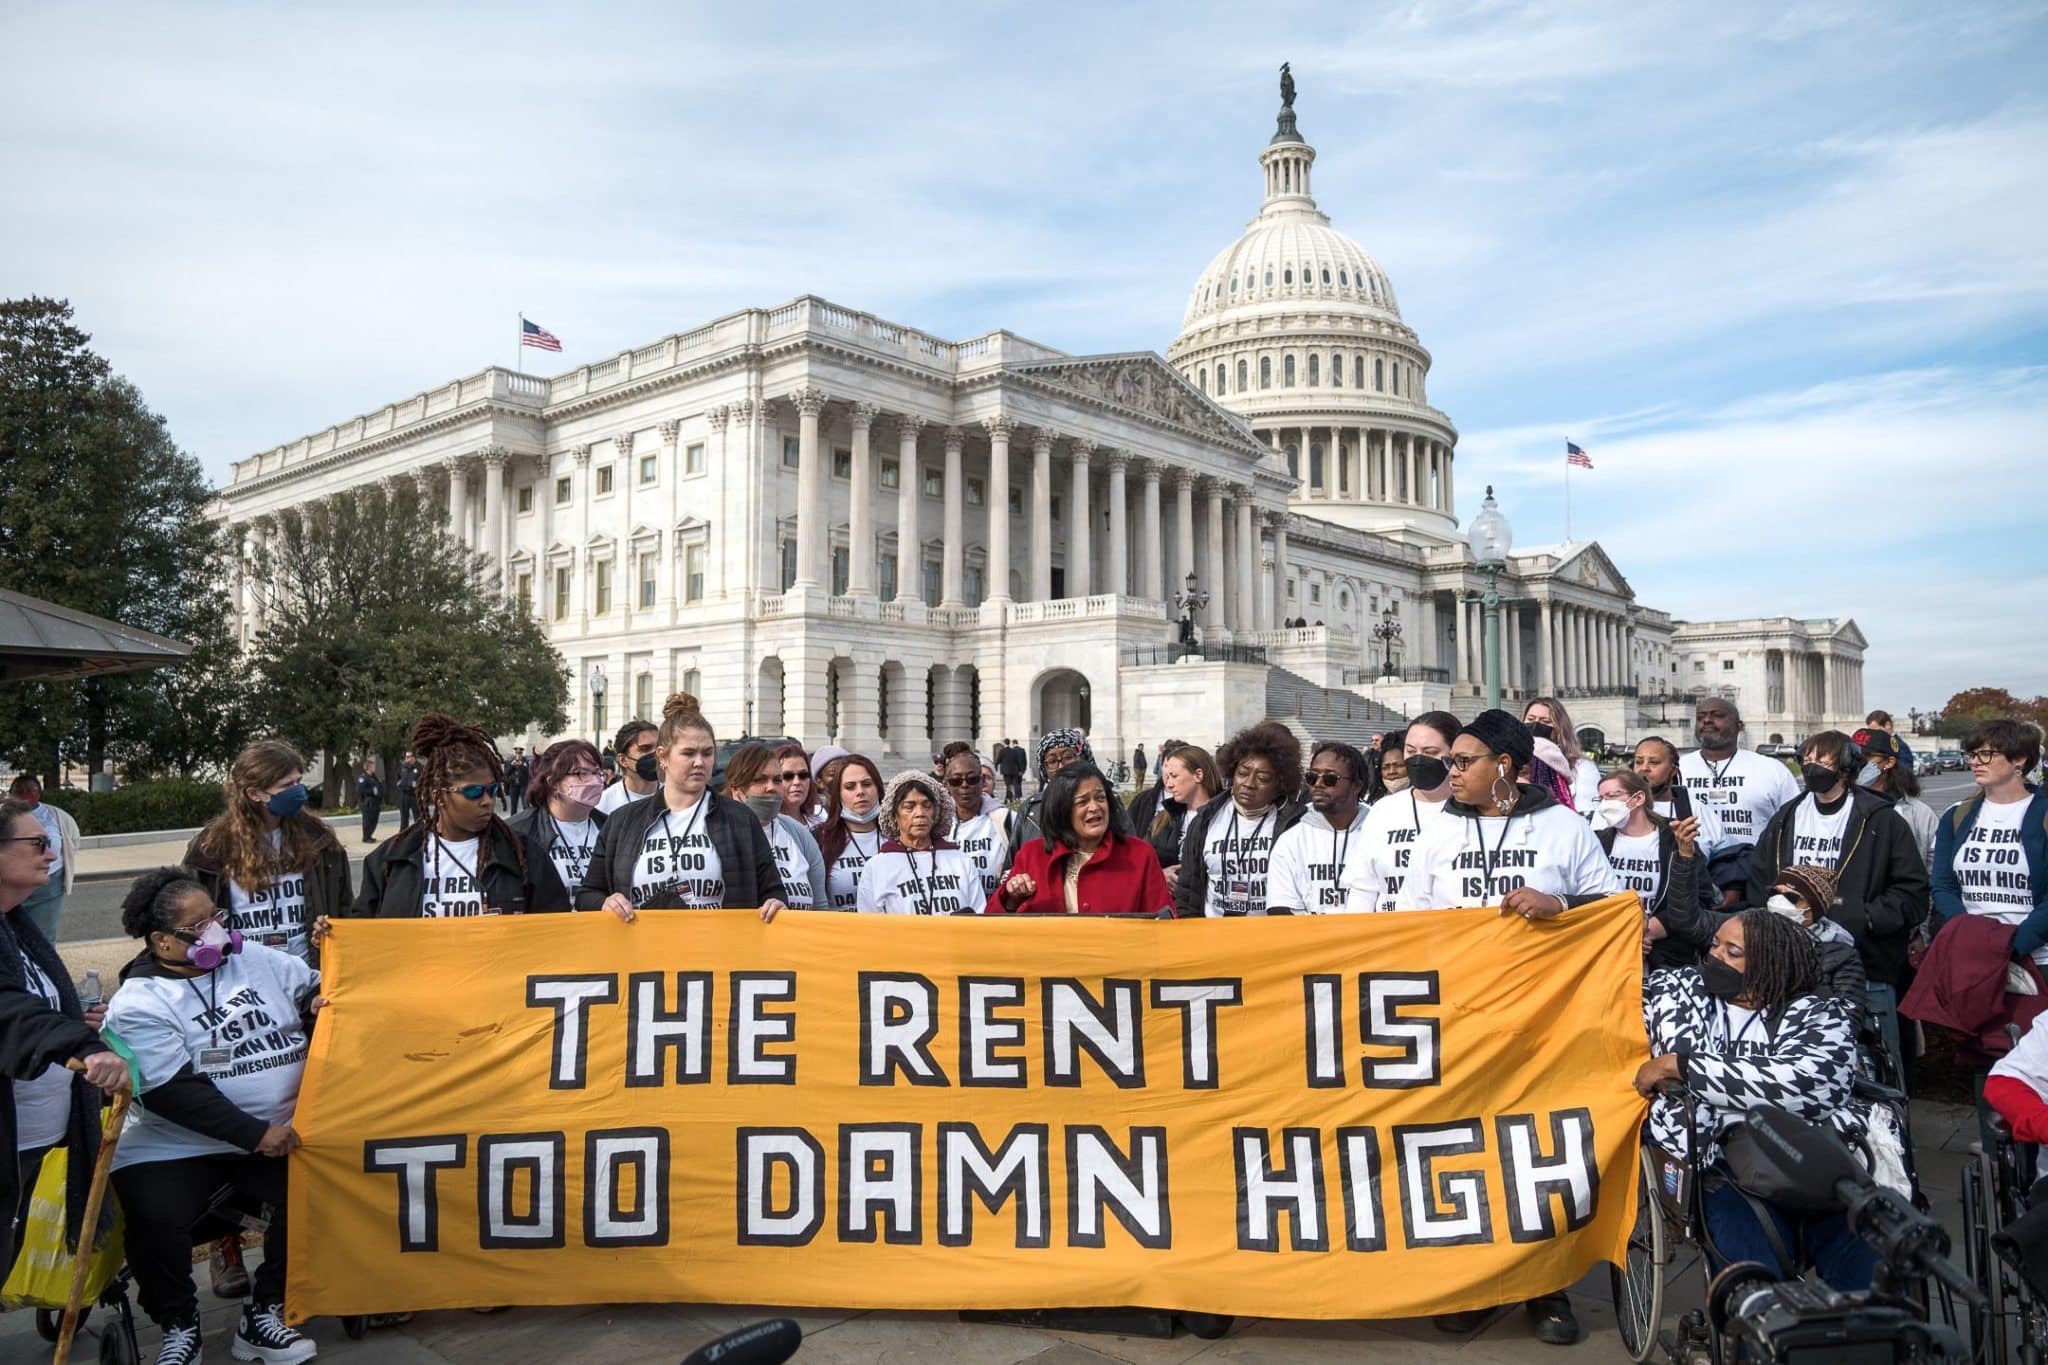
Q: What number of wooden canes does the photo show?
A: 1